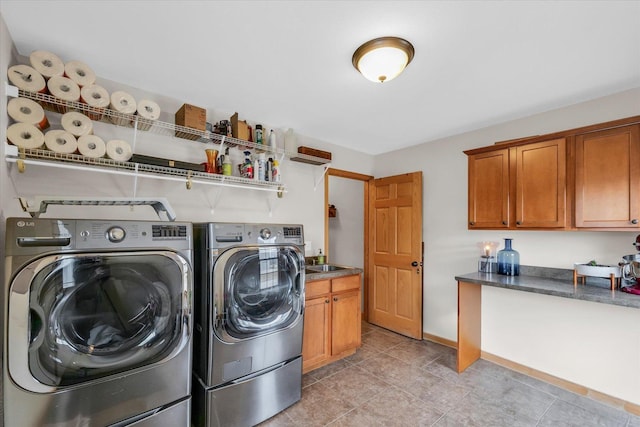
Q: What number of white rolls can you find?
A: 13